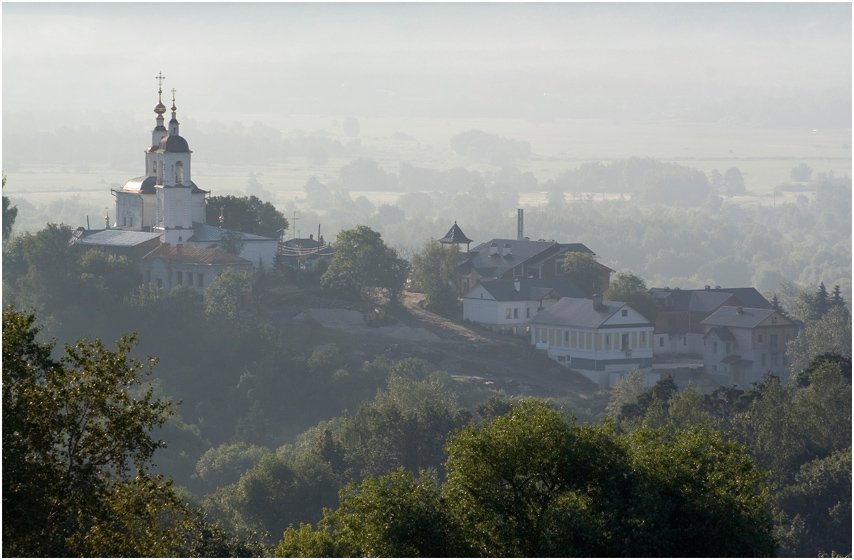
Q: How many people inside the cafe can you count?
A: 0